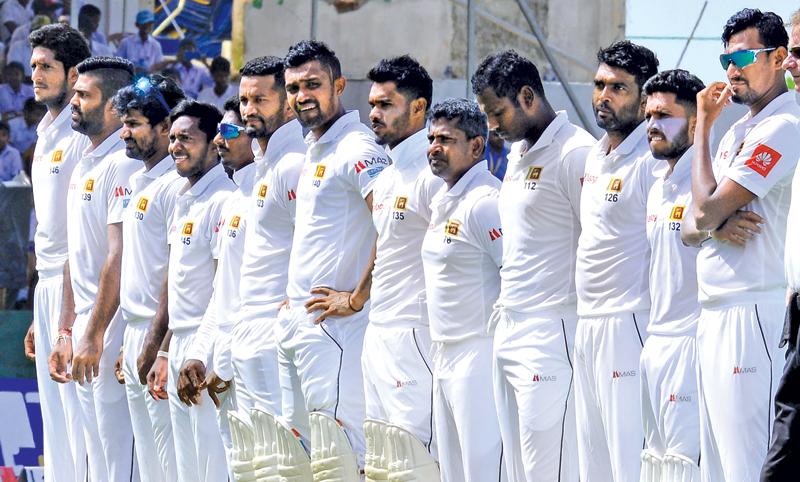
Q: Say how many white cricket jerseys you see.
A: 13